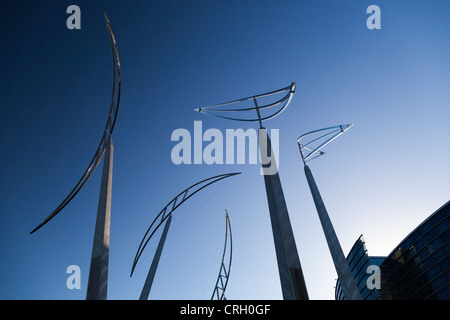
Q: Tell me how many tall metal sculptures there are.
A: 5